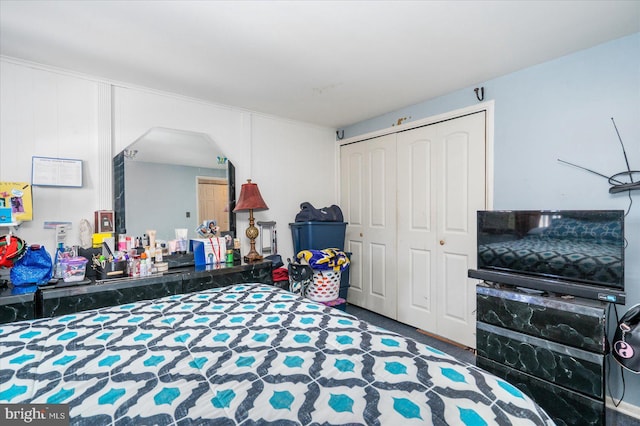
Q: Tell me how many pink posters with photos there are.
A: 0